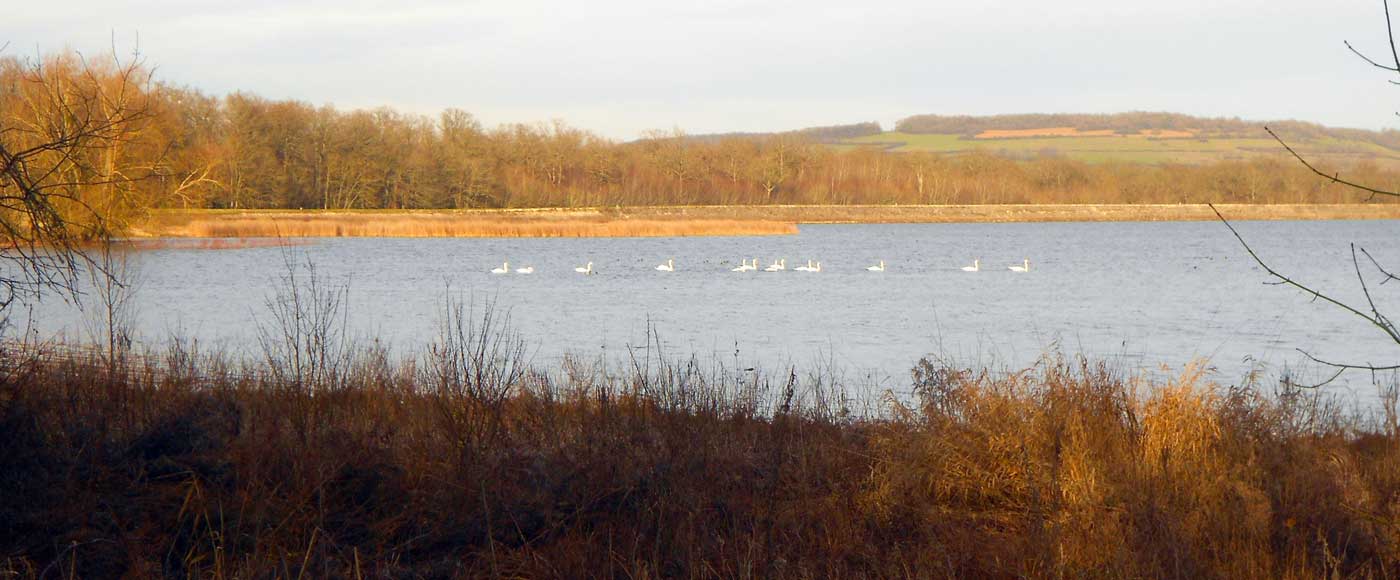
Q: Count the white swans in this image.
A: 13